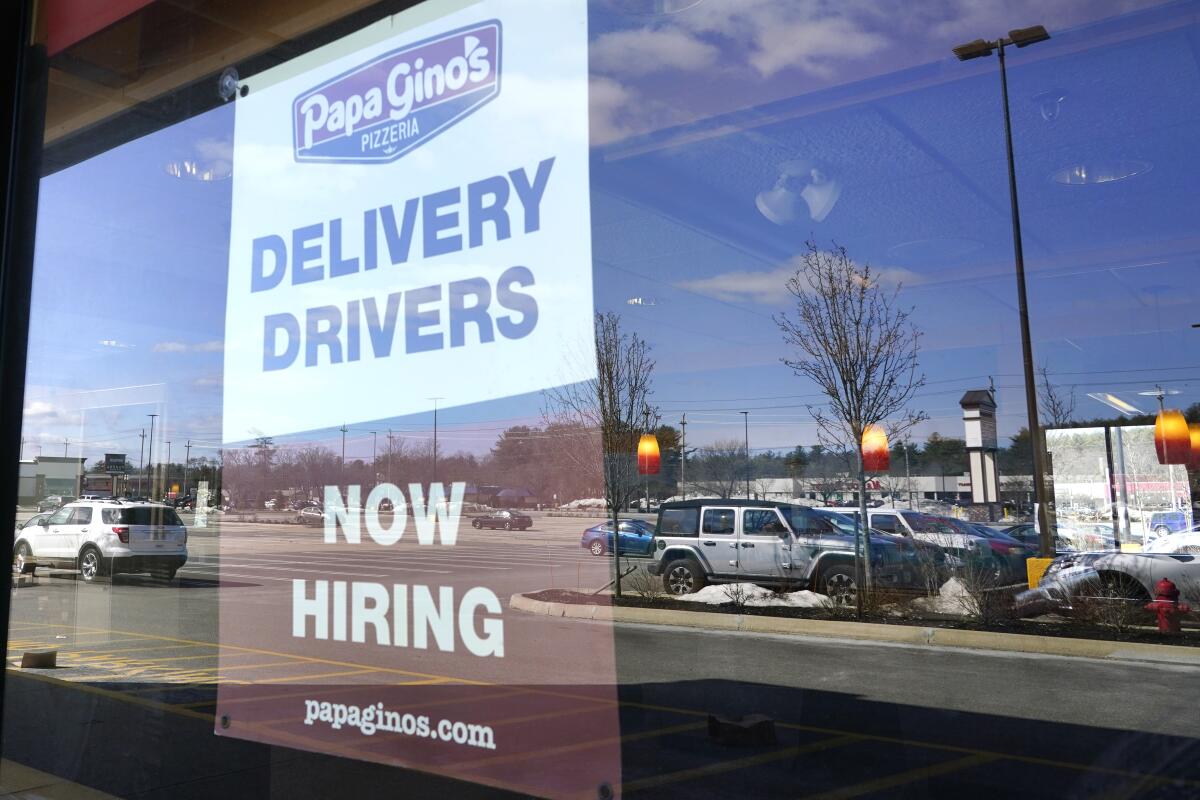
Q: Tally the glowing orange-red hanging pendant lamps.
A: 4